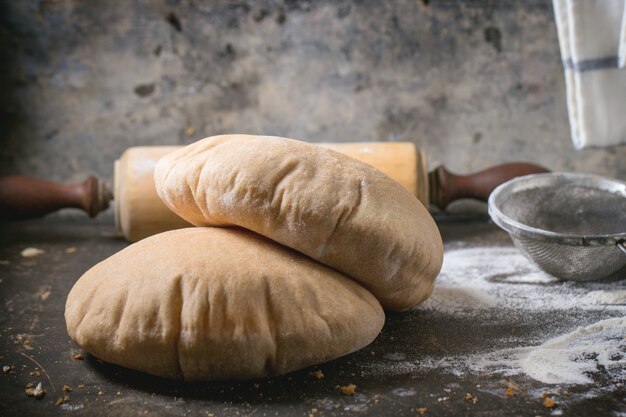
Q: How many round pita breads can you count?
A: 2